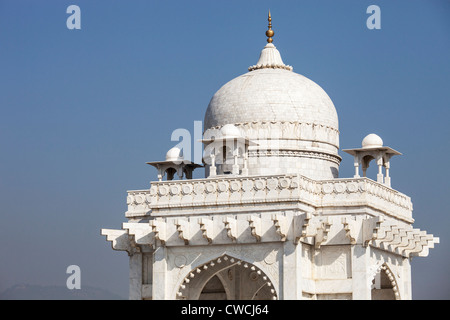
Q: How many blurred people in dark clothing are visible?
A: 0